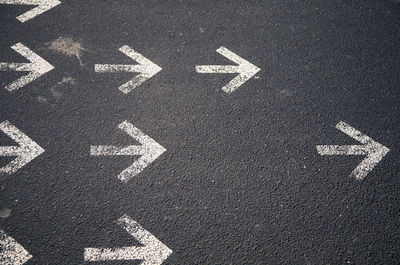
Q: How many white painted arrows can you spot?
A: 9